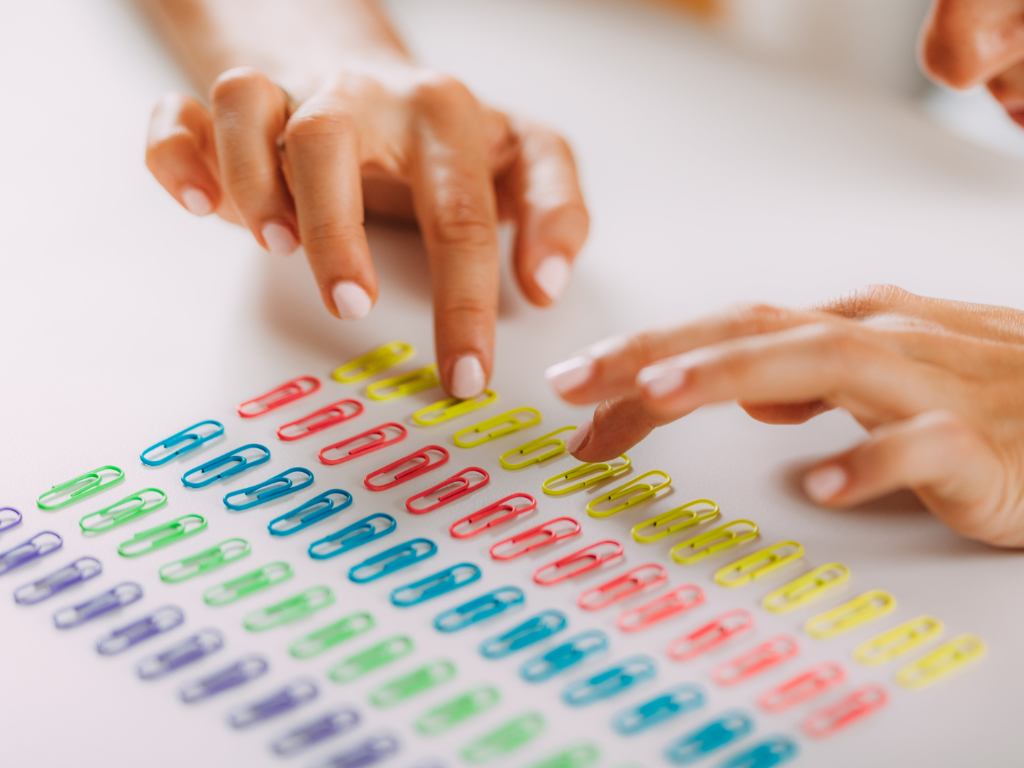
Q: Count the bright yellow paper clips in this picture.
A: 14